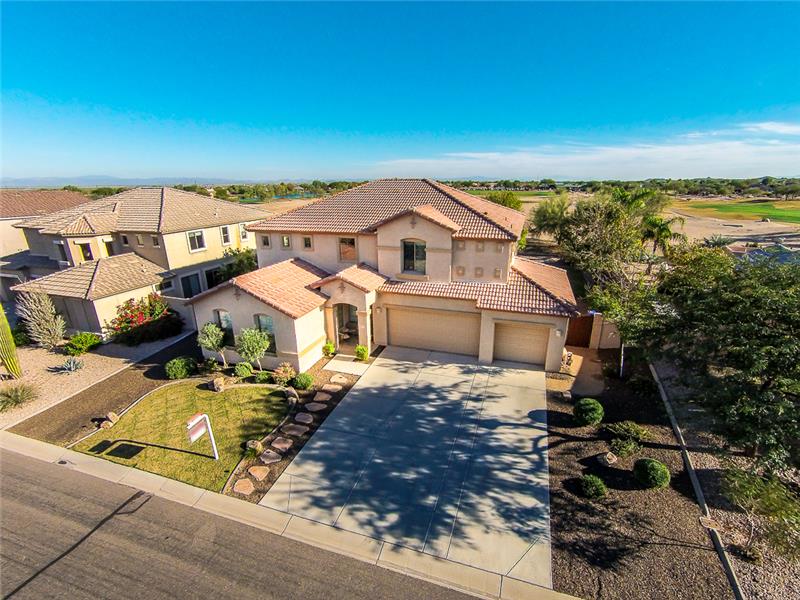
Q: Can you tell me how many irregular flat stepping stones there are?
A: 10